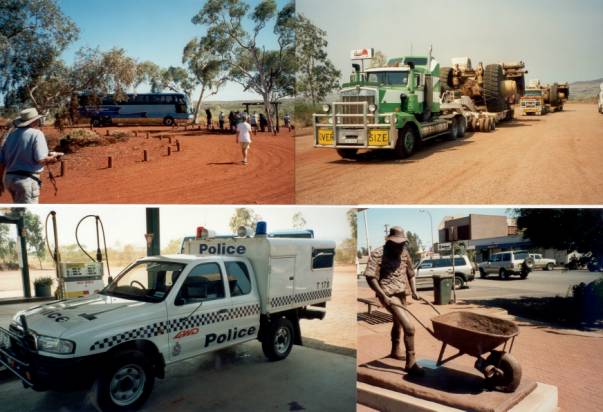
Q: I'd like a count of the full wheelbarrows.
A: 1